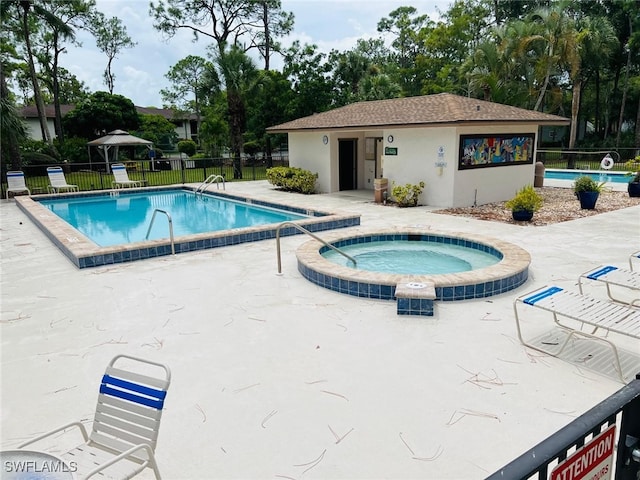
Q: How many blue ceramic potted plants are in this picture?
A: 3